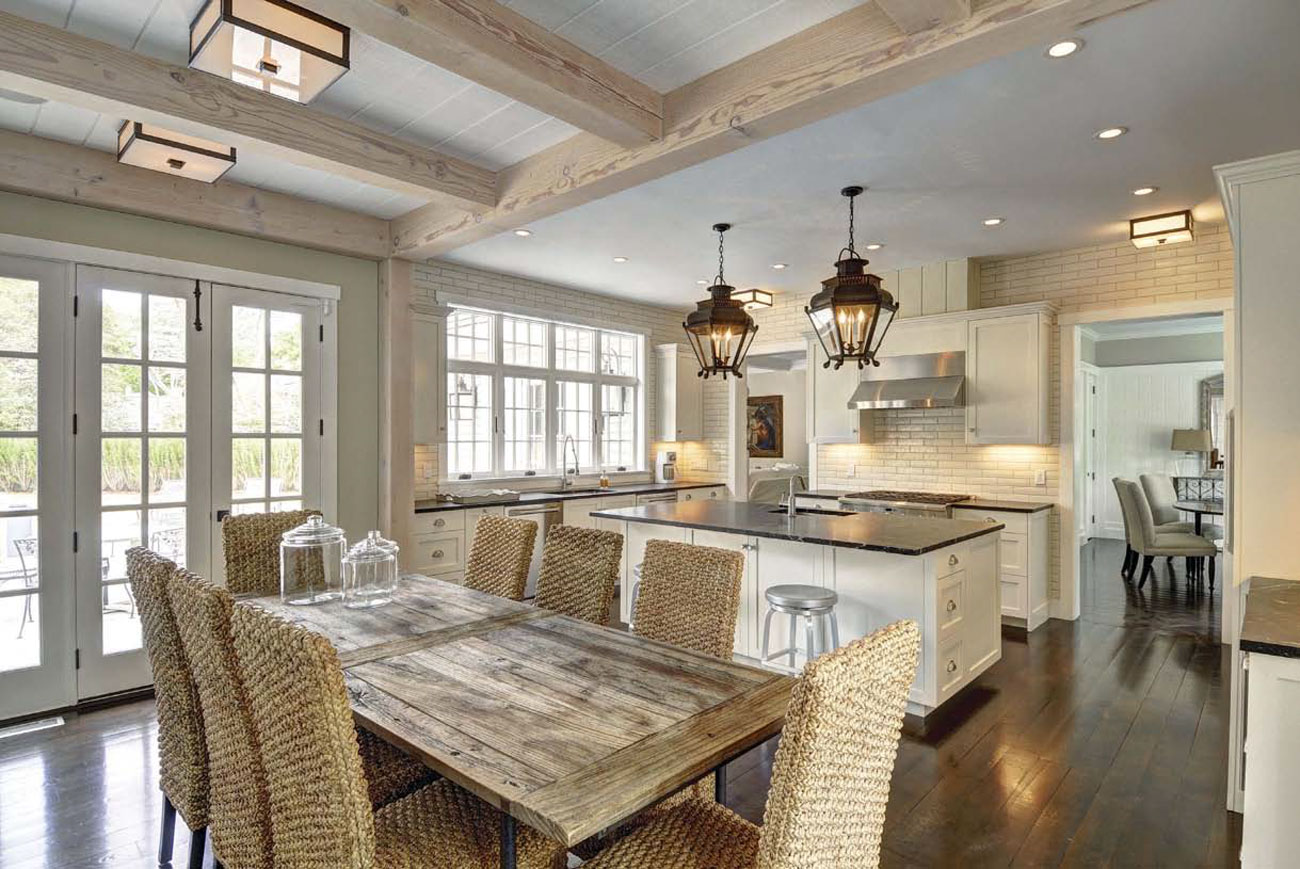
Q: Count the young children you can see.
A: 0